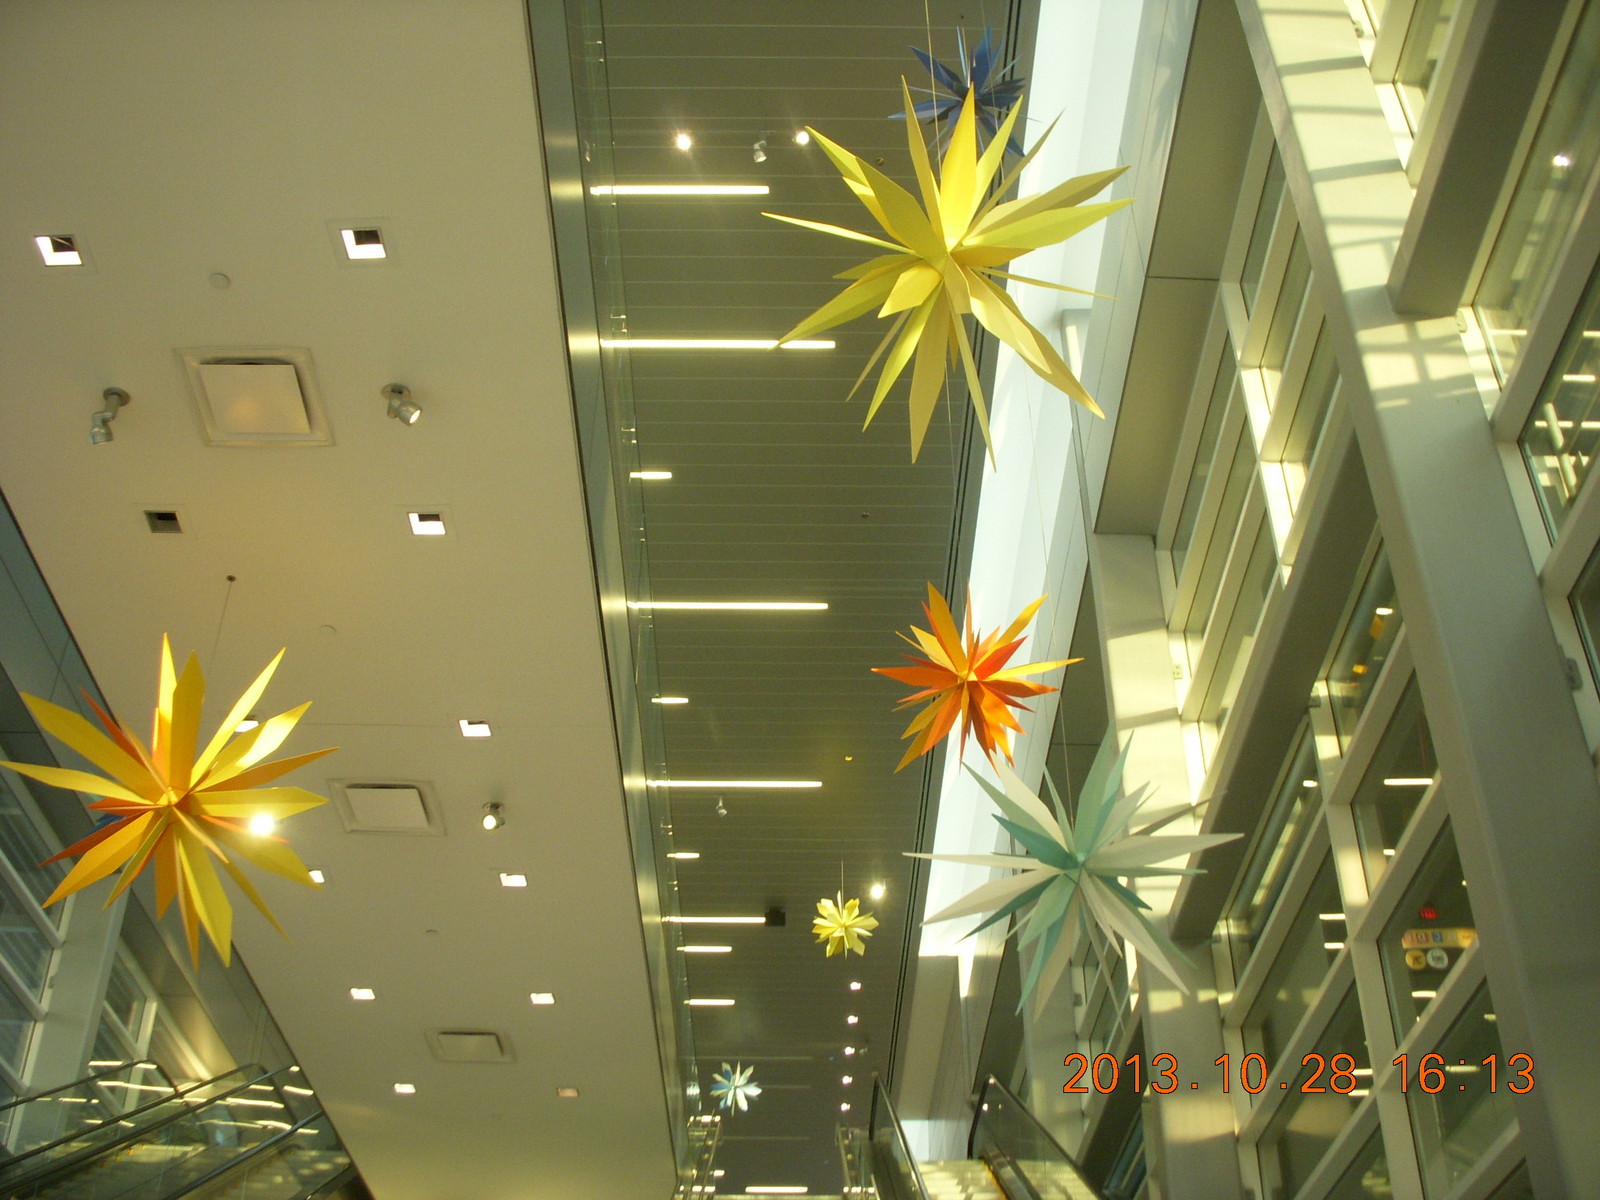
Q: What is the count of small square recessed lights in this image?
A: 12